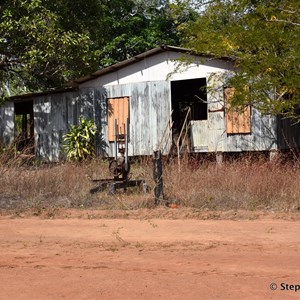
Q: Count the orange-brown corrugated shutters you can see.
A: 2